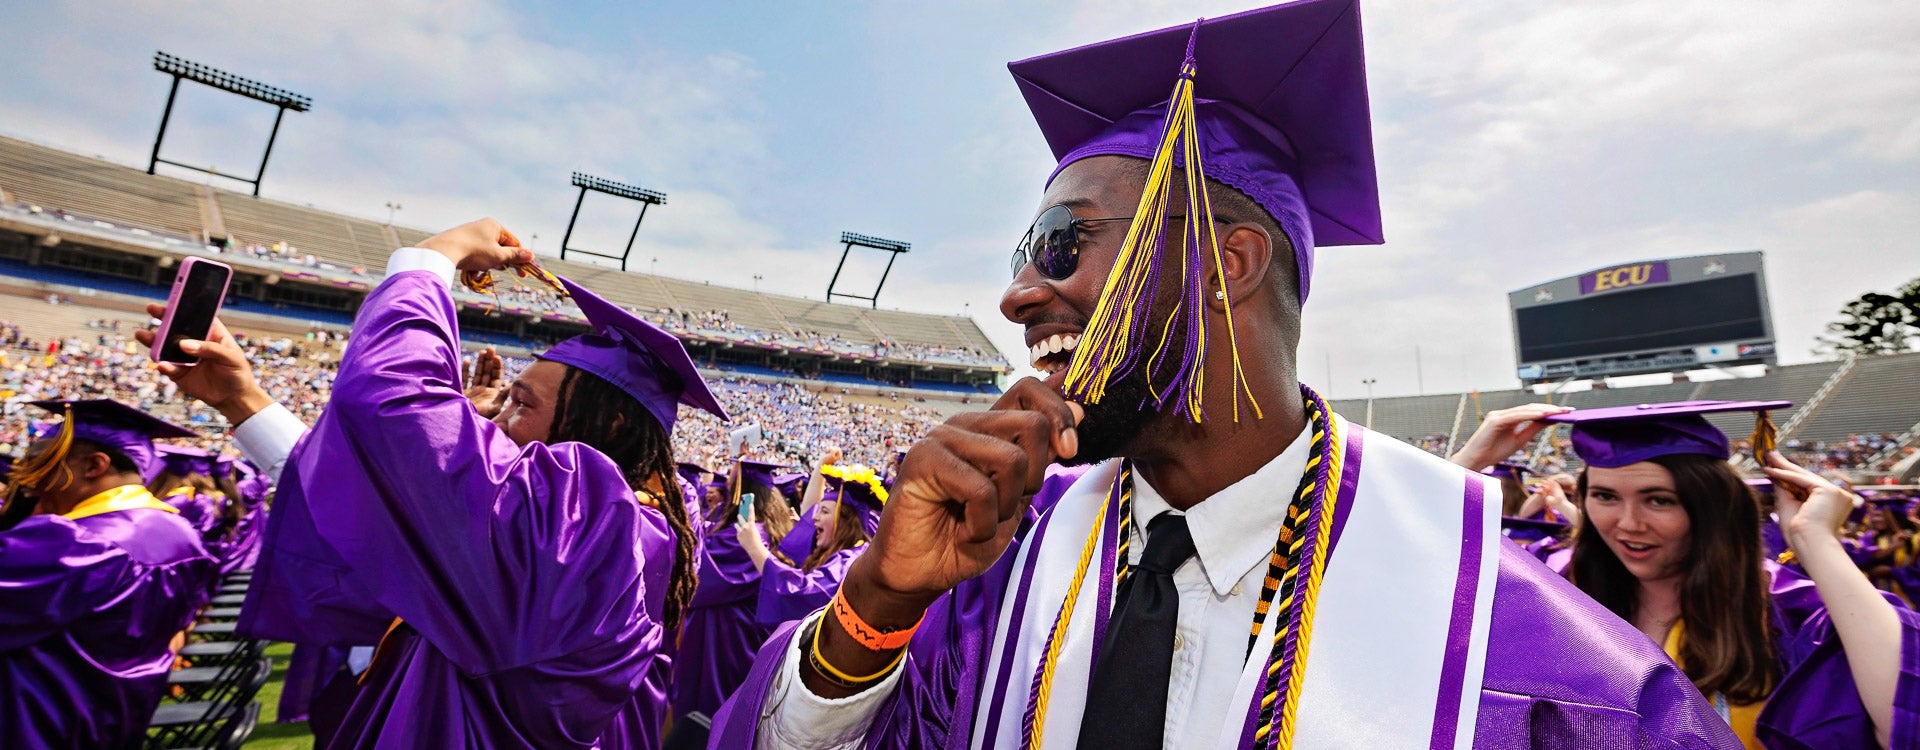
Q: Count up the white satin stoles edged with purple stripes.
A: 1